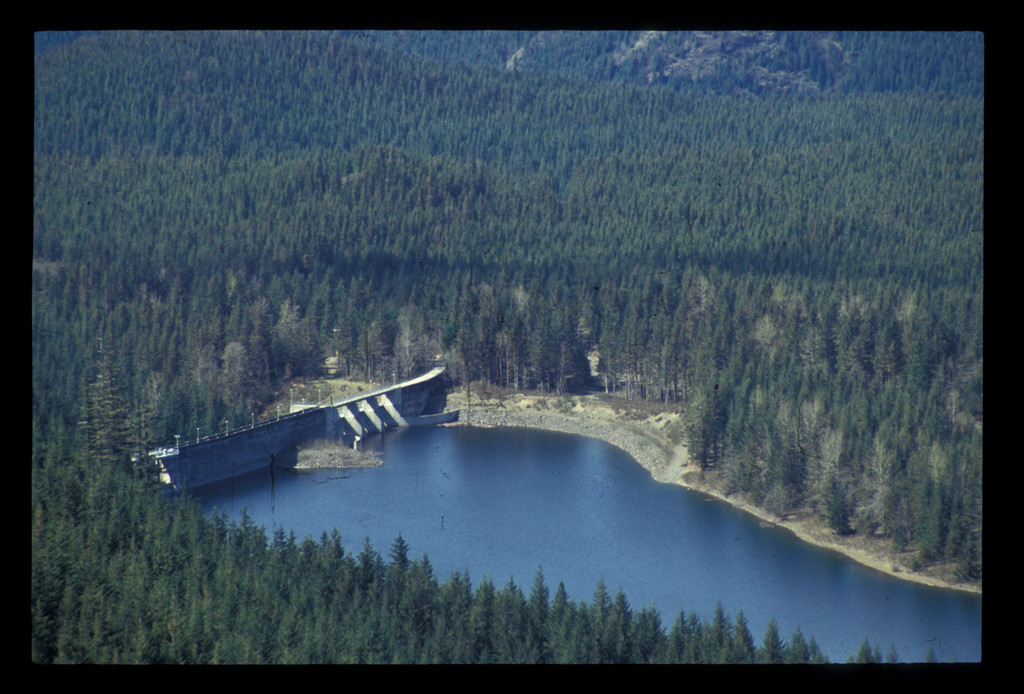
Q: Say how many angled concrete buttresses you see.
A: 3